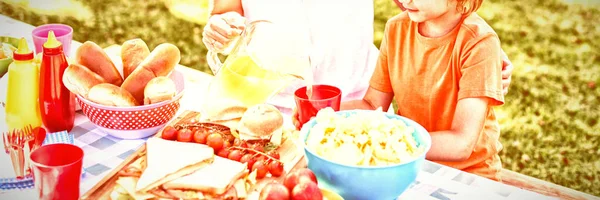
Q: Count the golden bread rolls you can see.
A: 6